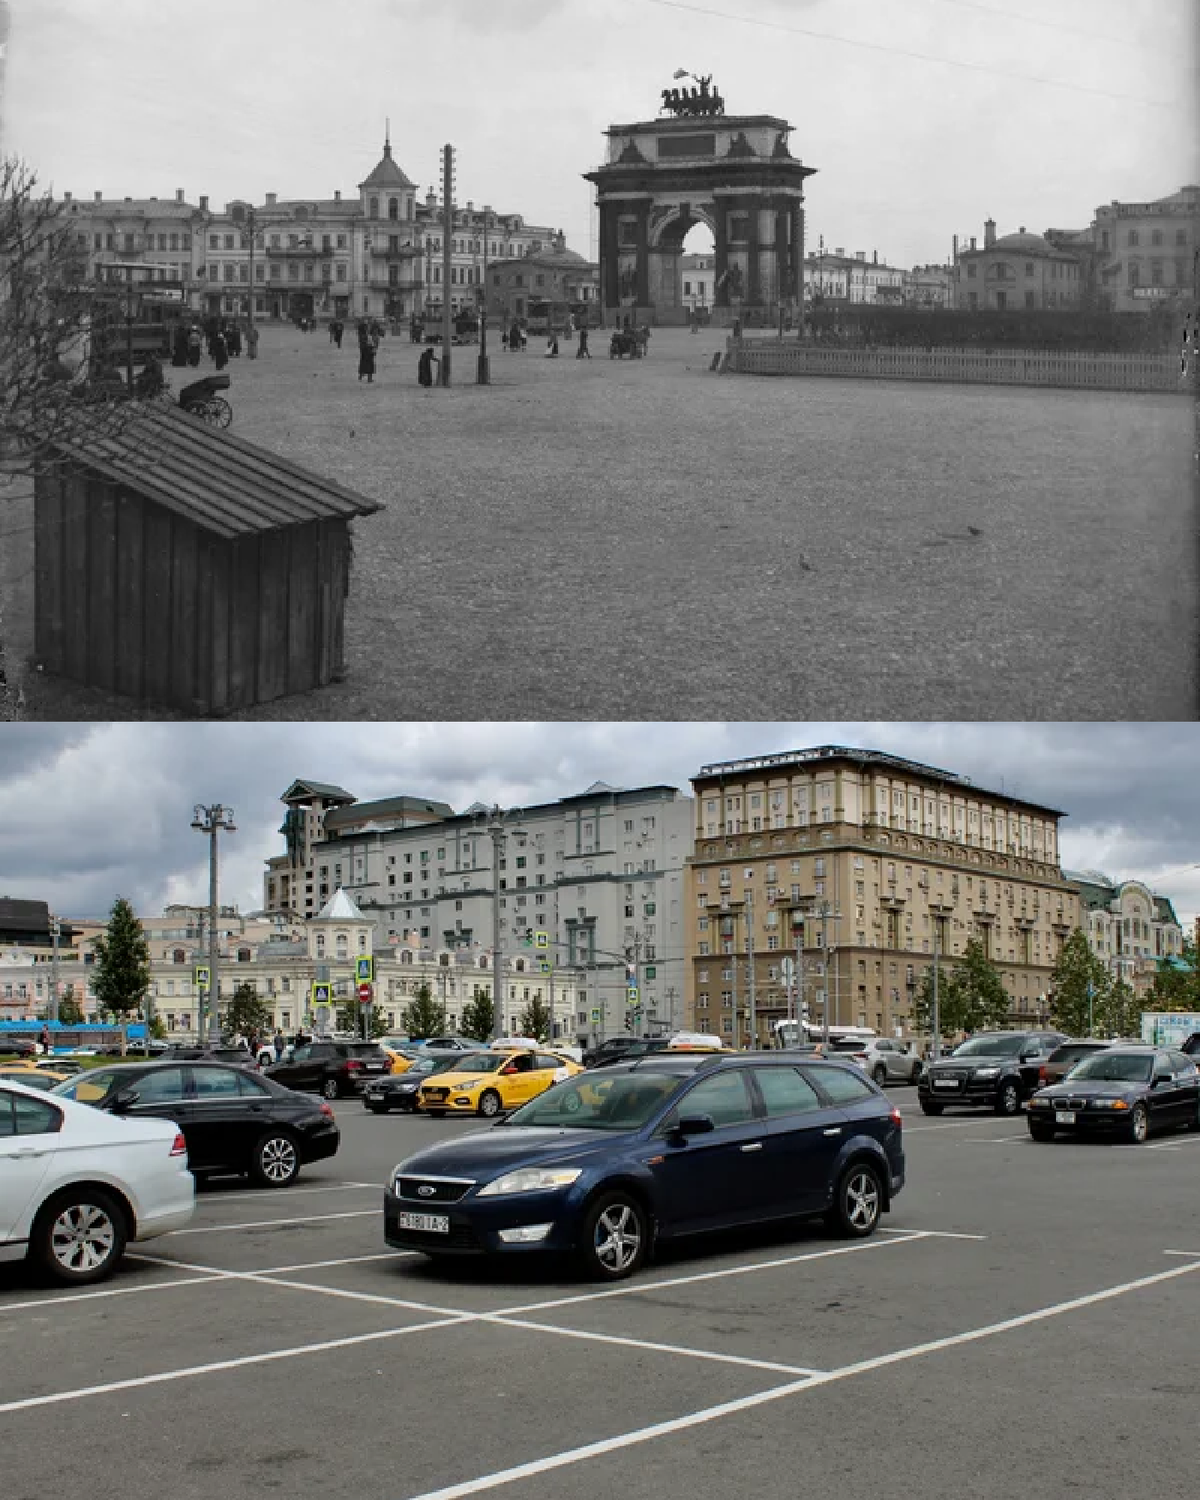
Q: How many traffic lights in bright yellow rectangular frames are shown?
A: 7